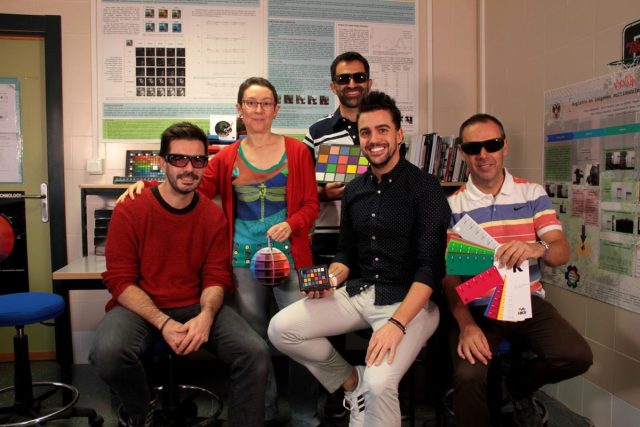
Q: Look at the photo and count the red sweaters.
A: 2